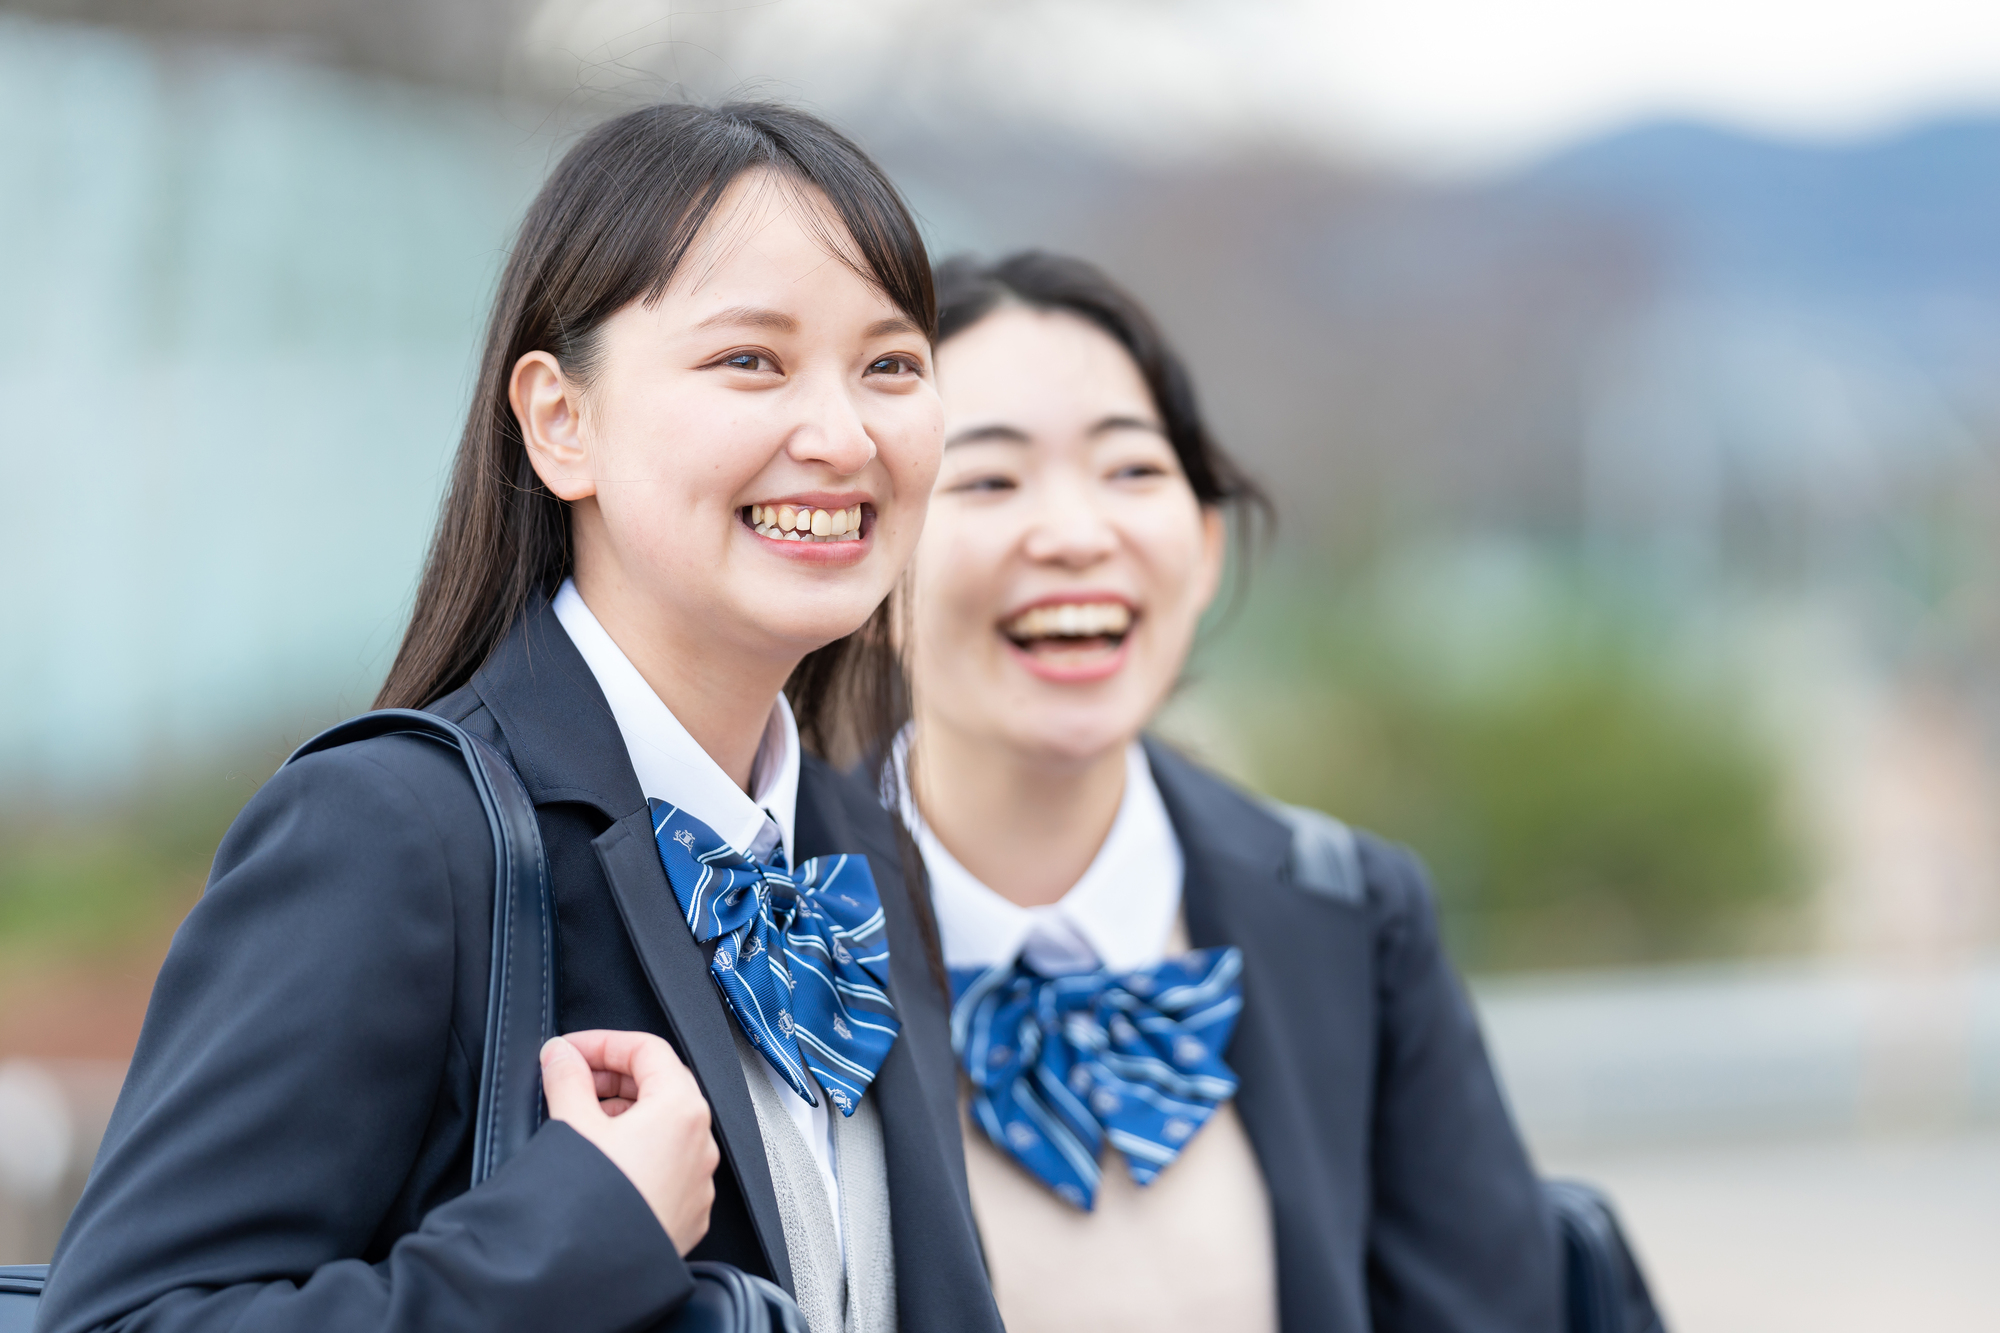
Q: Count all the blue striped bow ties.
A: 2